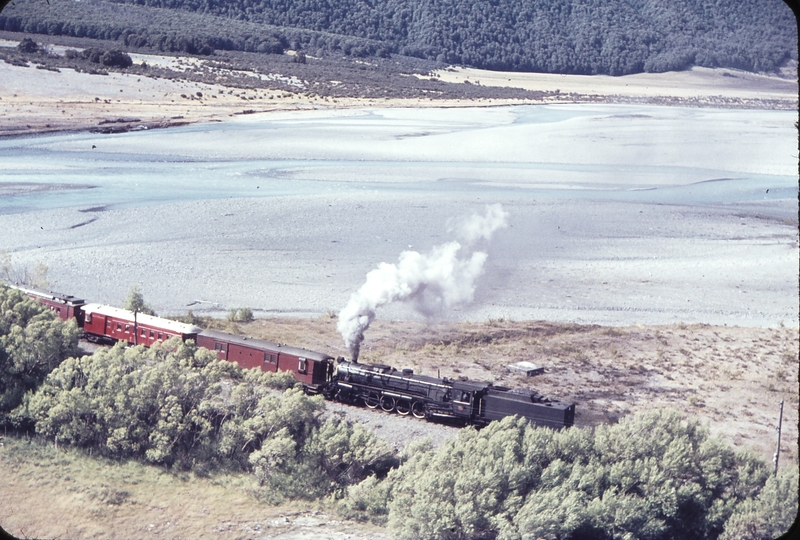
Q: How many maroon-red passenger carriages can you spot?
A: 3